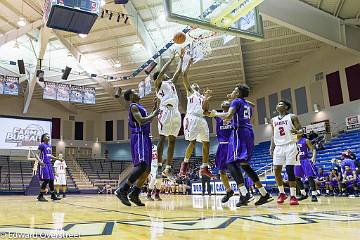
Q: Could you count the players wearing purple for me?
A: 5